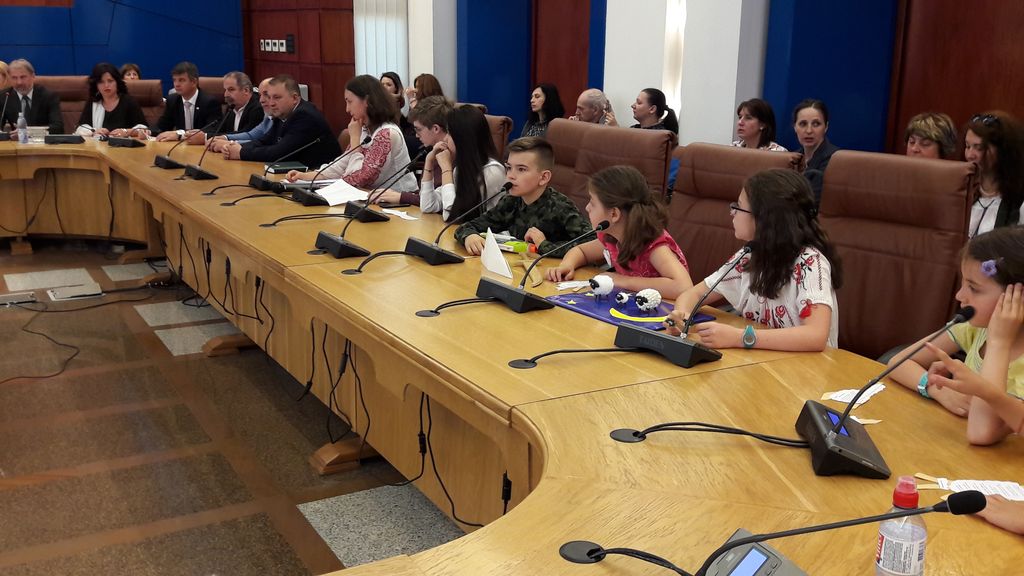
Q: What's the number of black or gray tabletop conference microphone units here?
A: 14